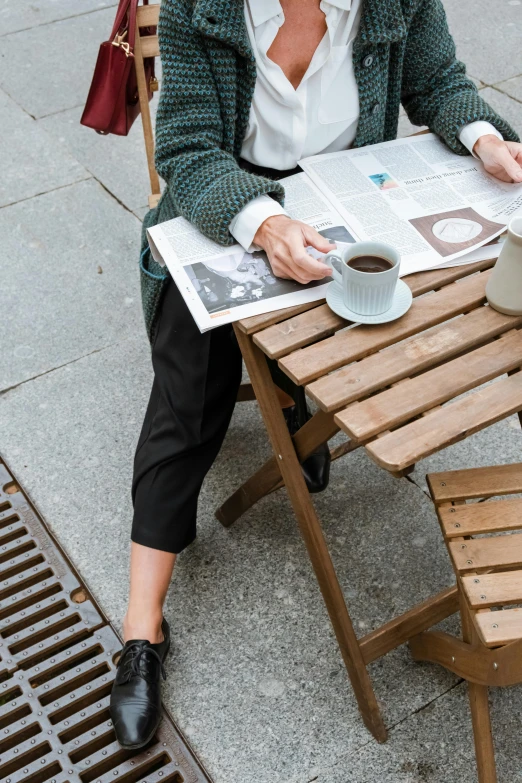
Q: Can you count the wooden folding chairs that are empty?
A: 1